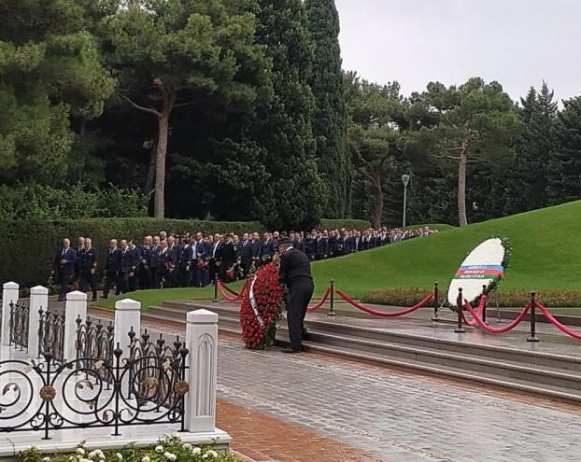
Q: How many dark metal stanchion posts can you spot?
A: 6